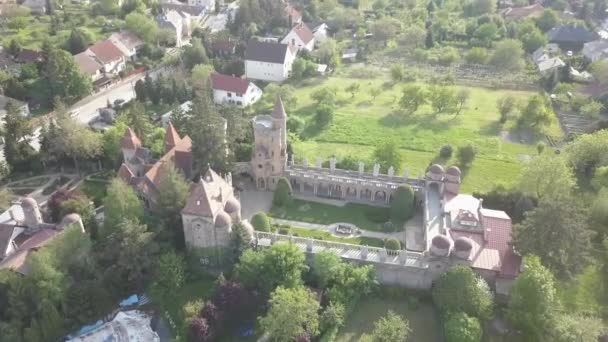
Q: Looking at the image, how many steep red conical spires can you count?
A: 3